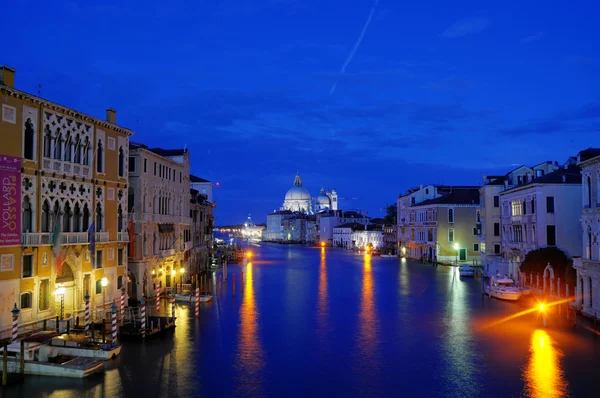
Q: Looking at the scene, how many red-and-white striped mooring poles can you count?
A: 8